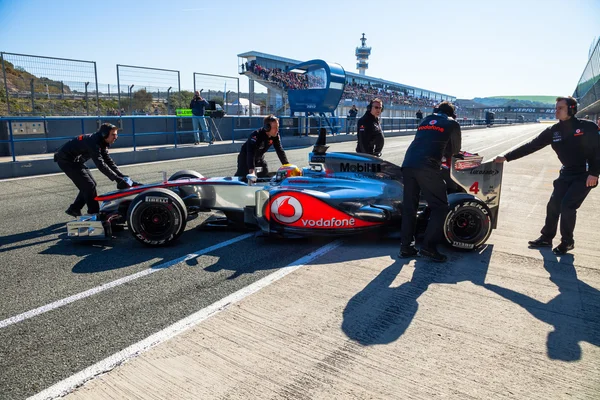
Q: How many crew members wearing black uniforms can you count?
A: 5